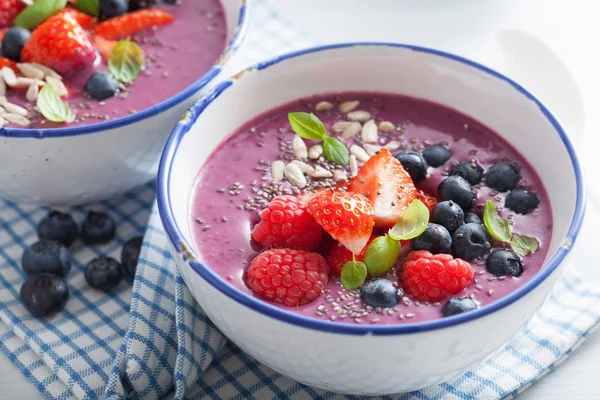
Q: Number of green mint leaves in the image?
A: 11